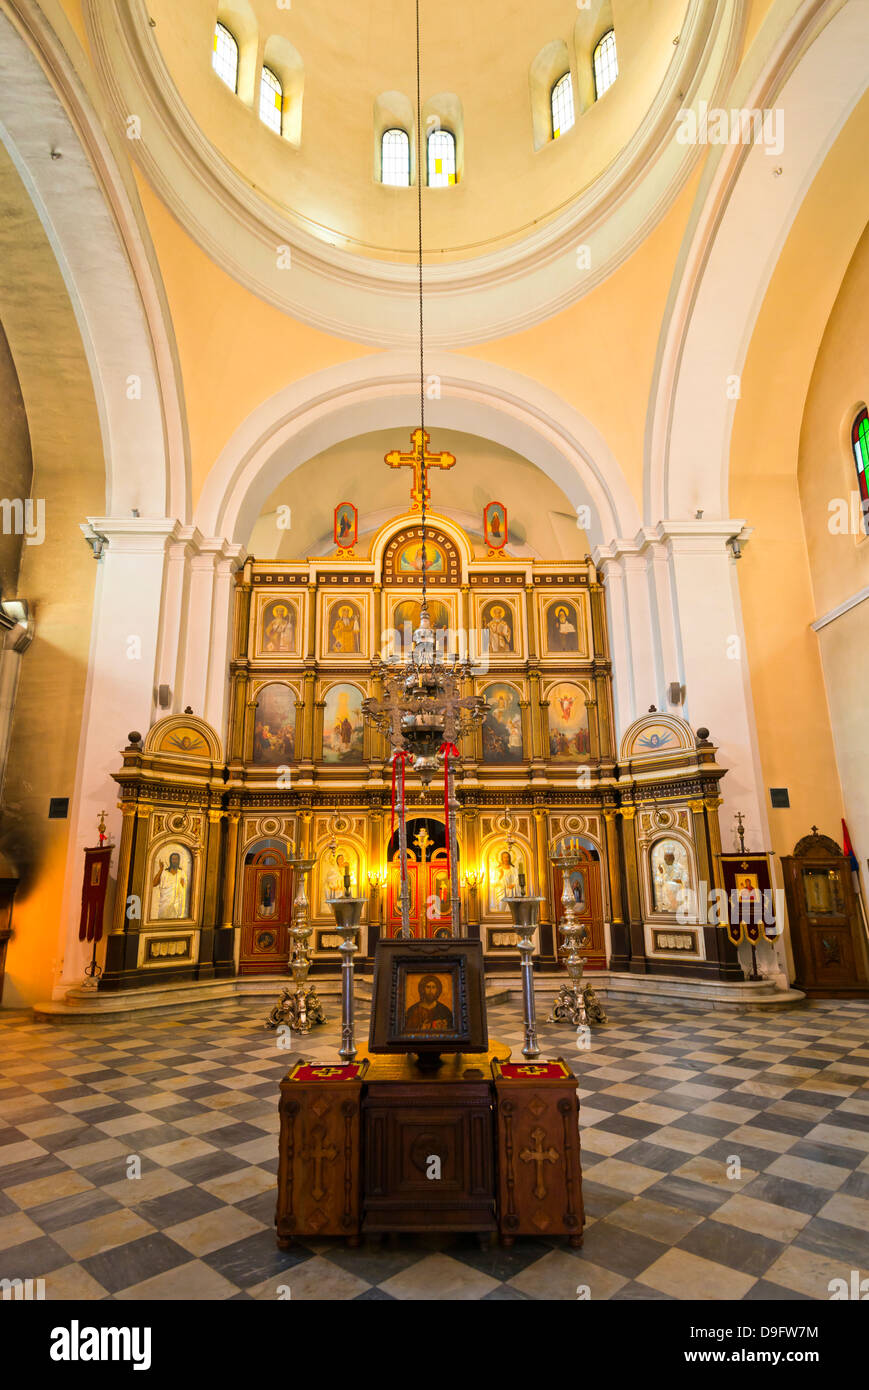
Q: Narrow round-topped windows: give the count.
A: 7